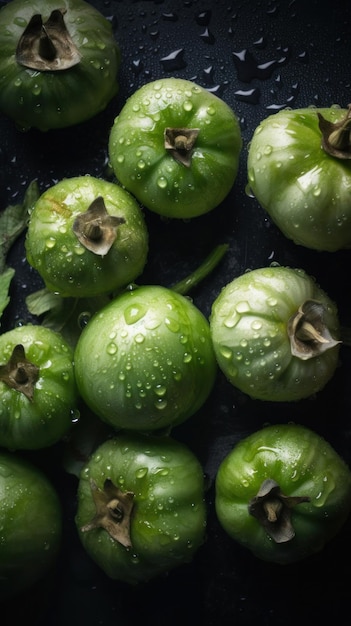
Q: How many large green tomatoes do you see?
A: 10